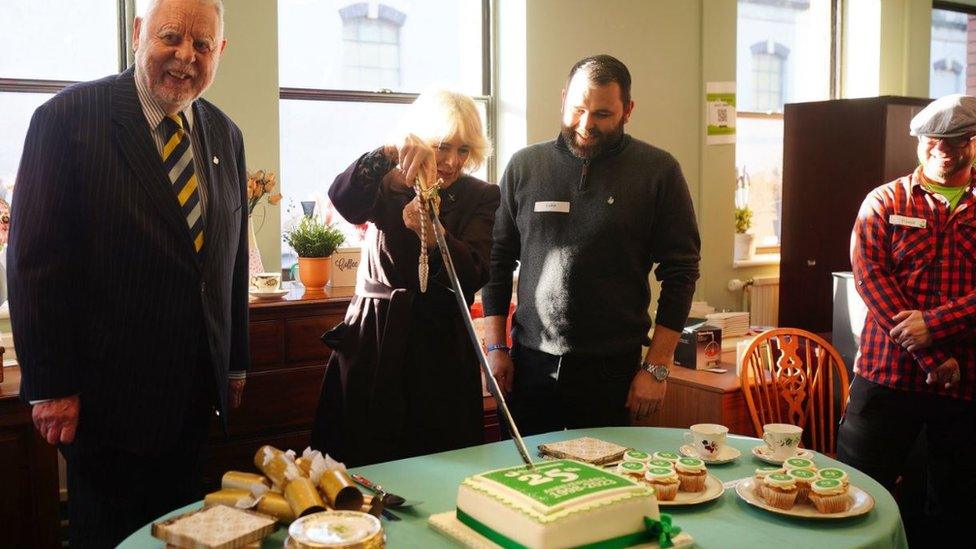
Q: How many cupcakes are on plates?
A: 12